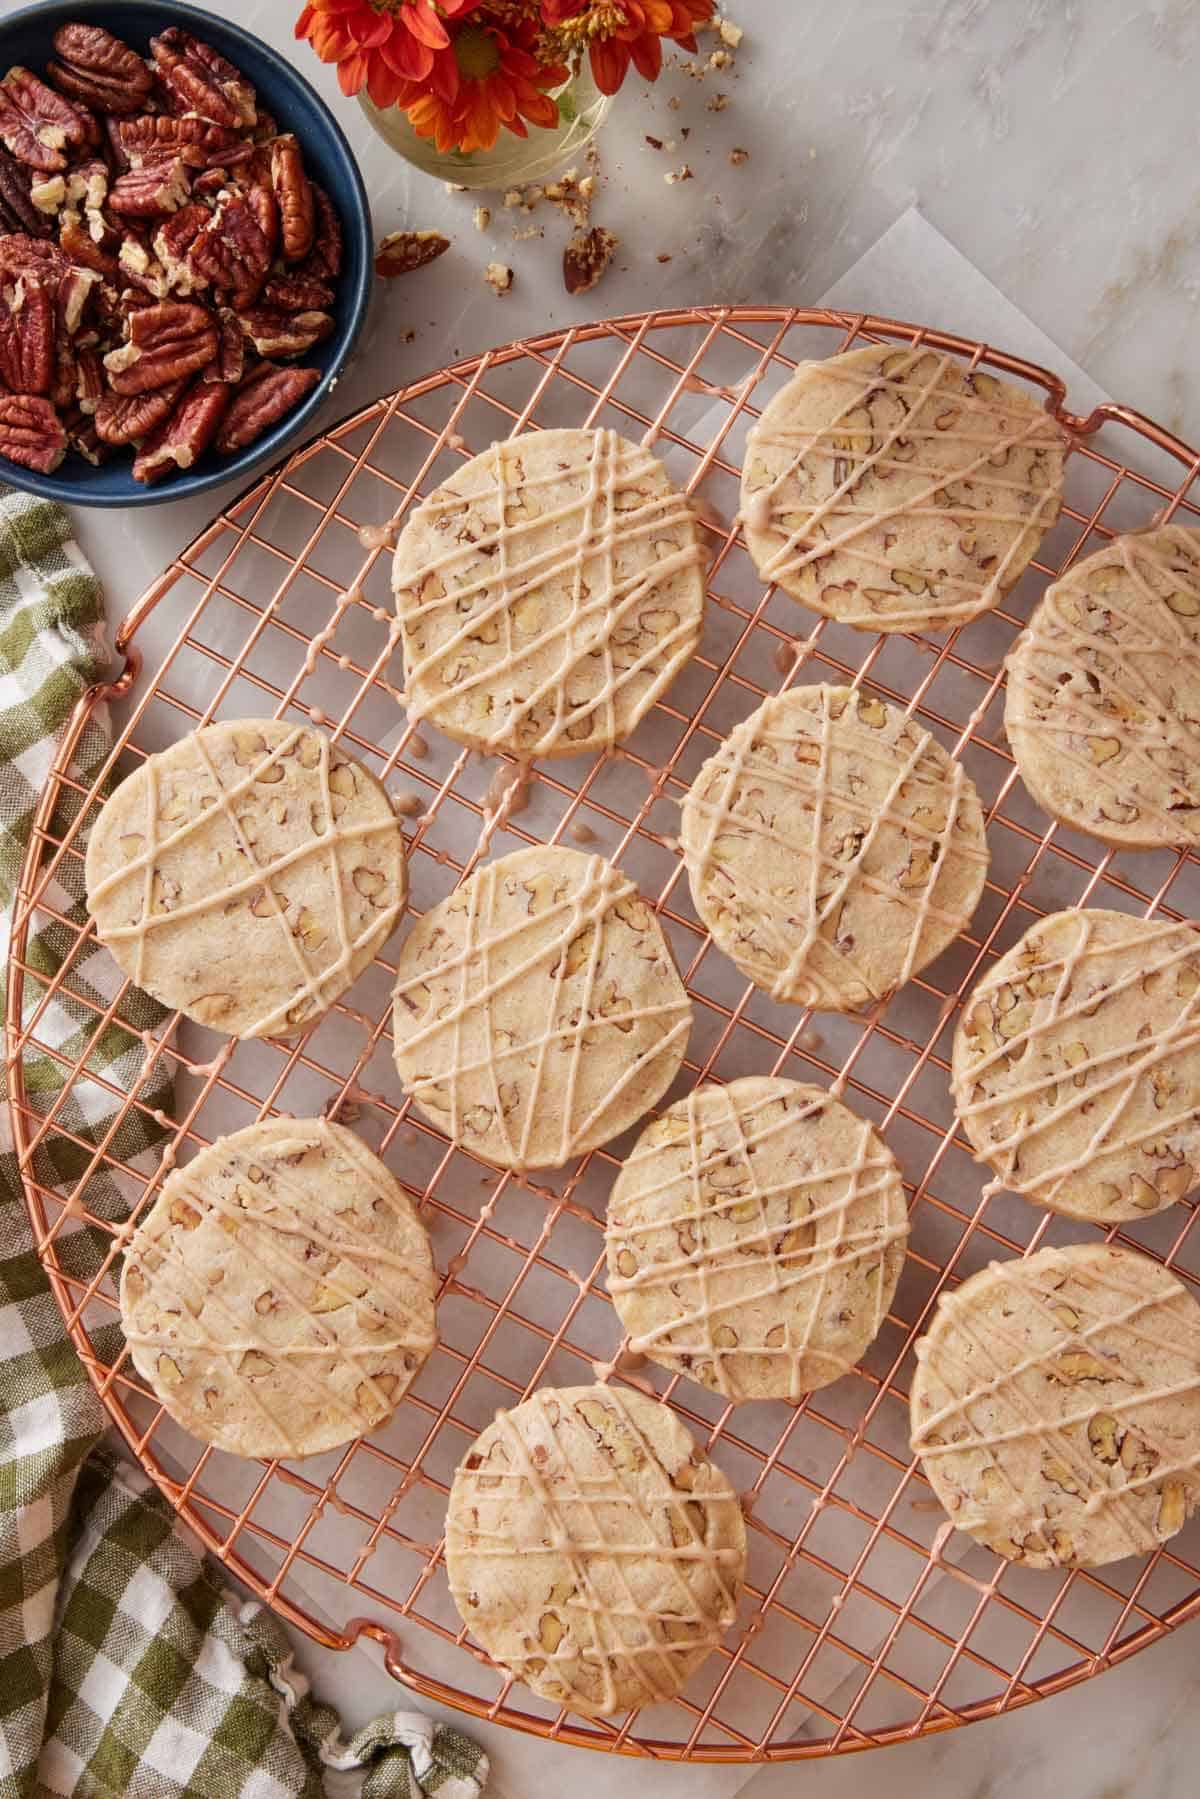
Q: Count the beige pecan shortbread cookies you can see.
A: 11